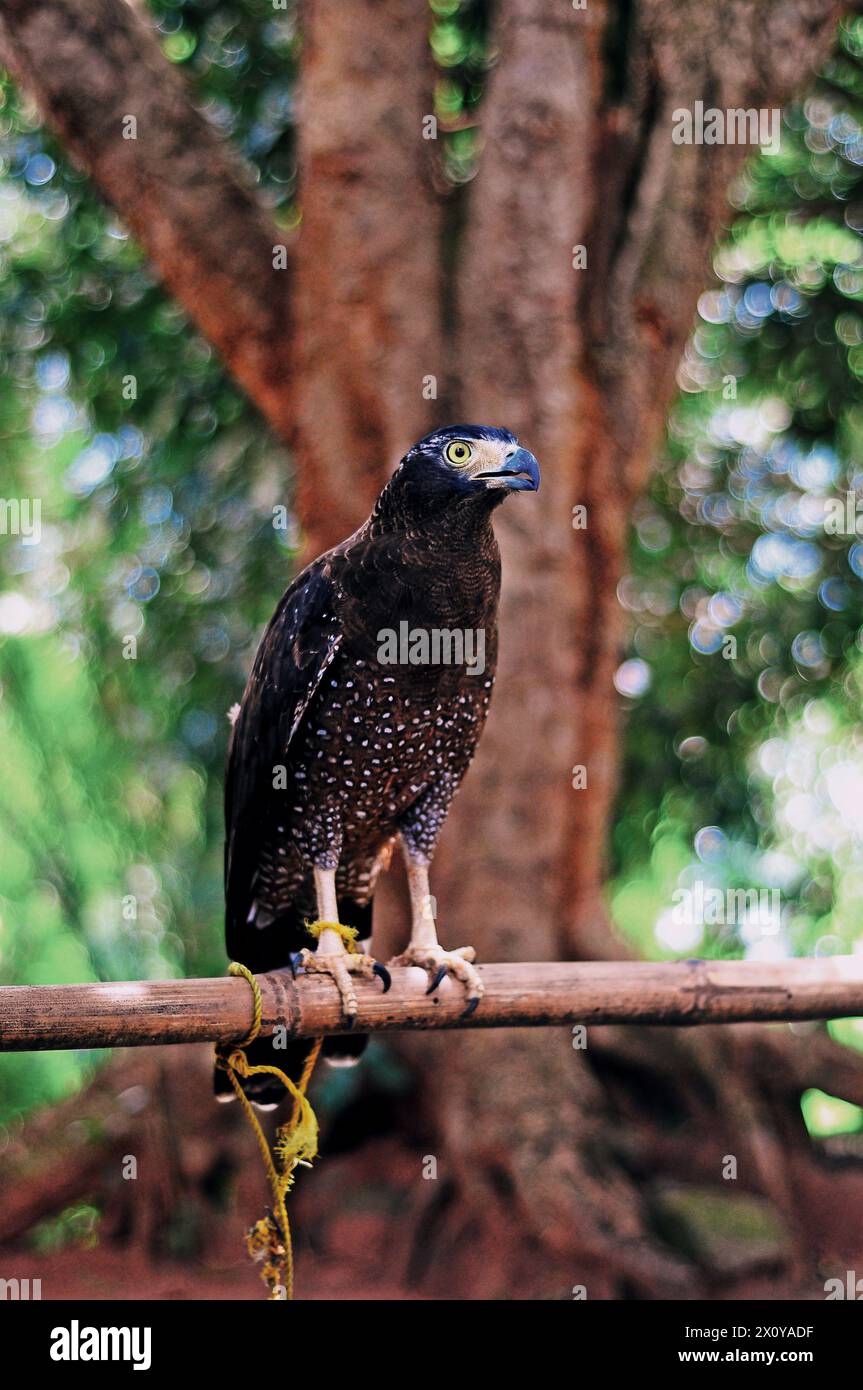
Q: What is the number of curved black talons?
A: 5